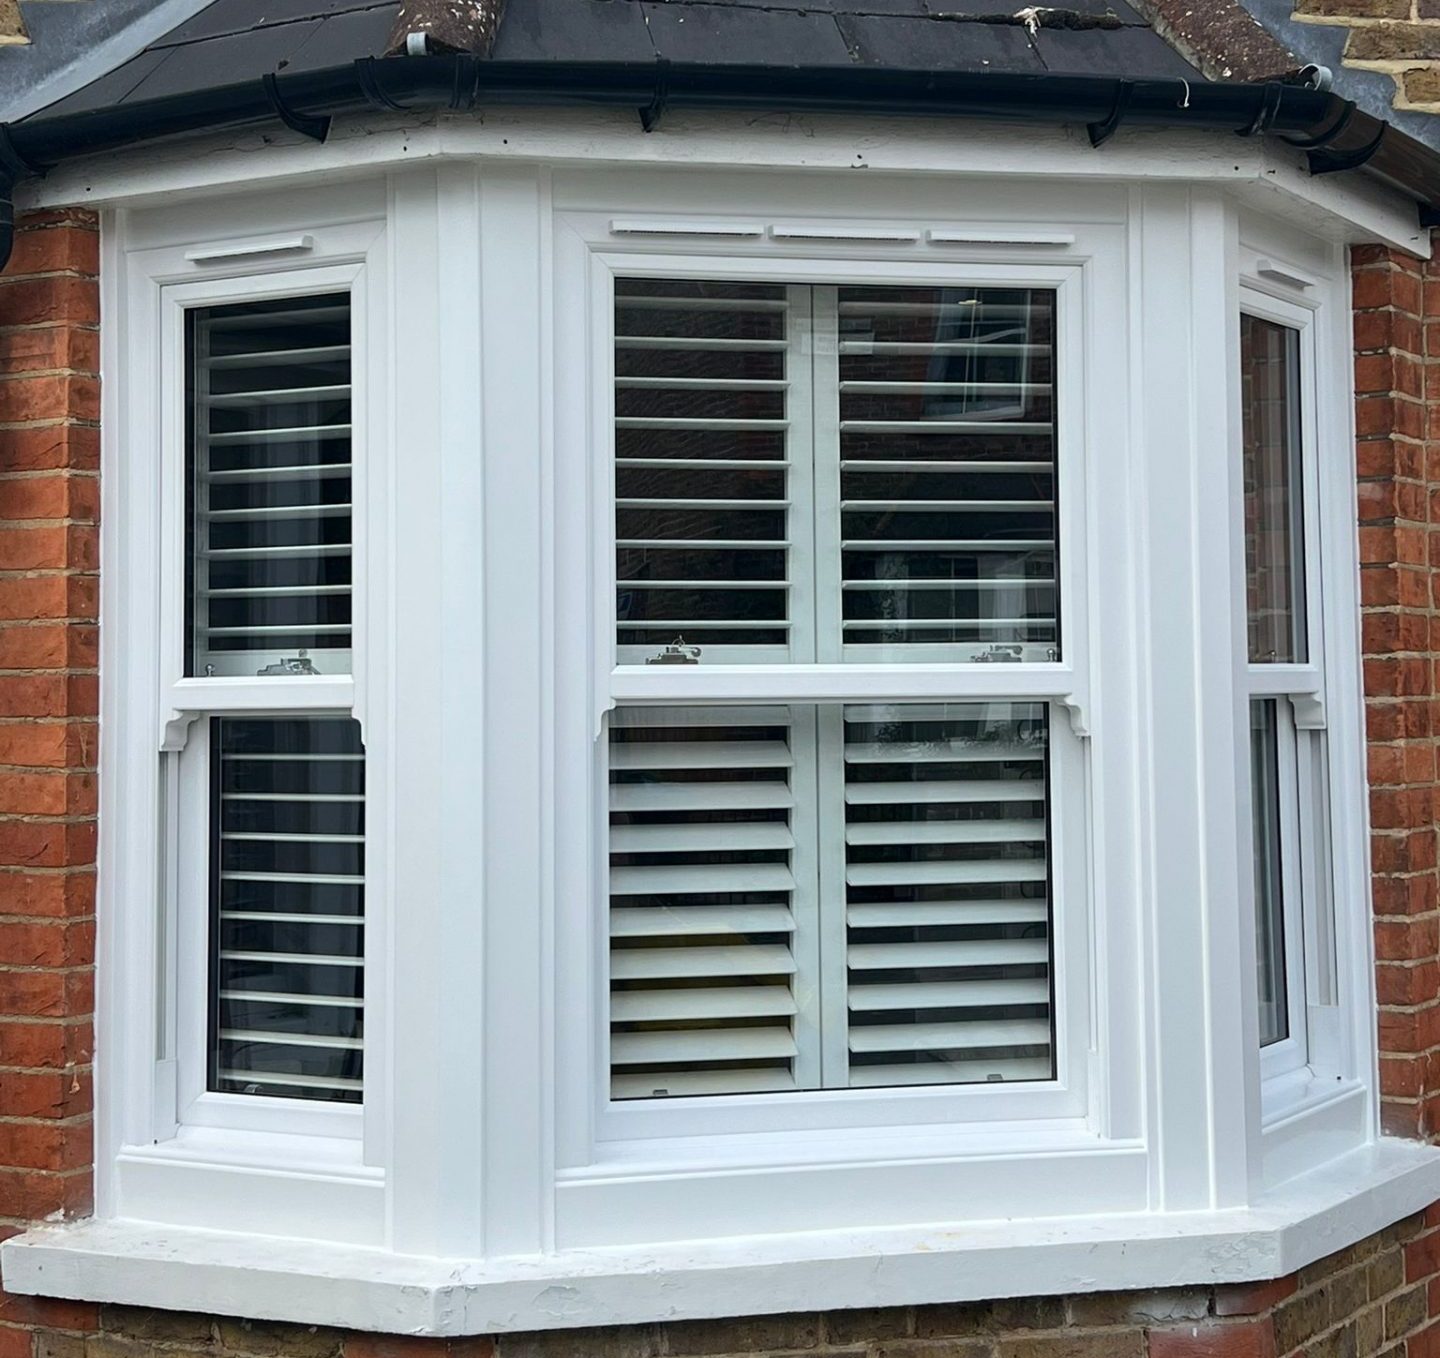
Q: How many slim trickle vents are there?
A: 5